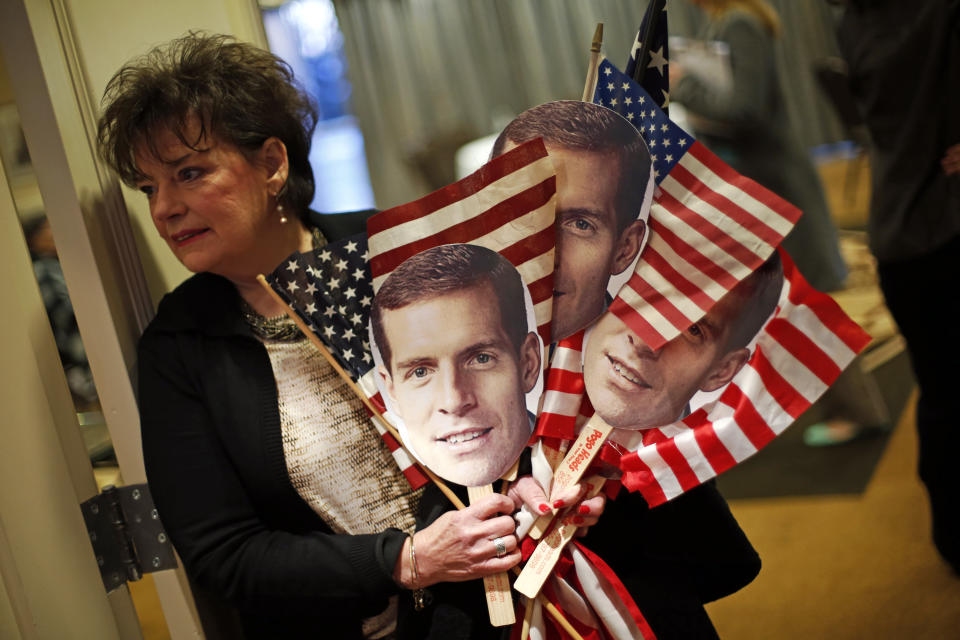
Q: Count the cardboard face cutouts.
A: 3